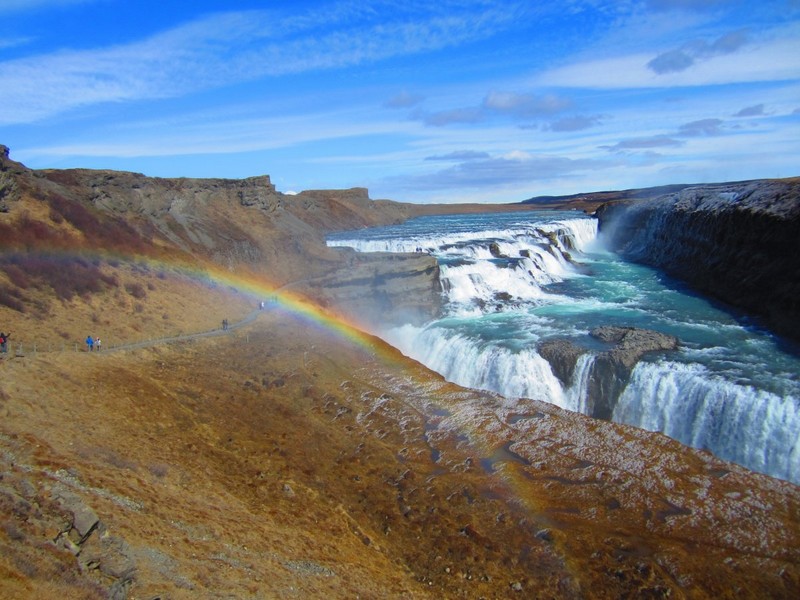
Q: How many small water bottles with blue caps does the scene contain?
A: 0